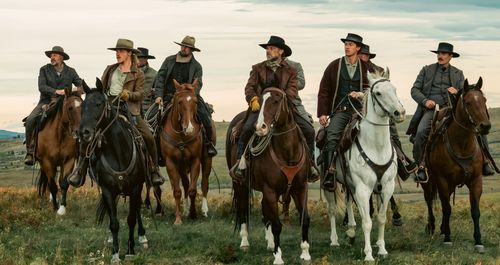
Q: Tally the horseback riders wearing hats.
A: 8